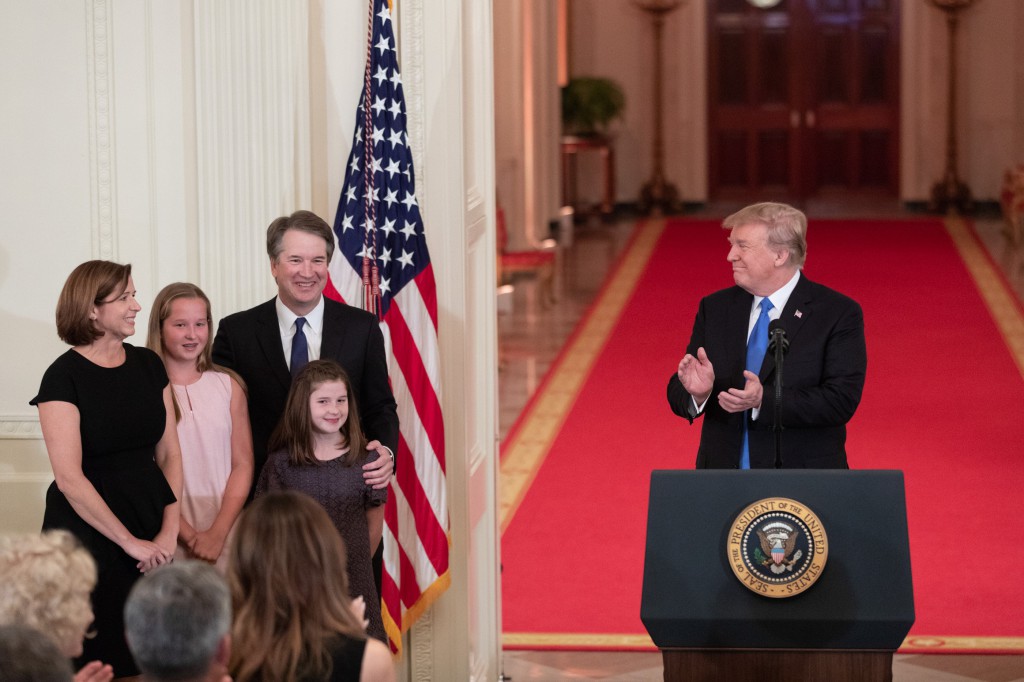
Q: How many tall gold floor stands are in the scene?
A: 2